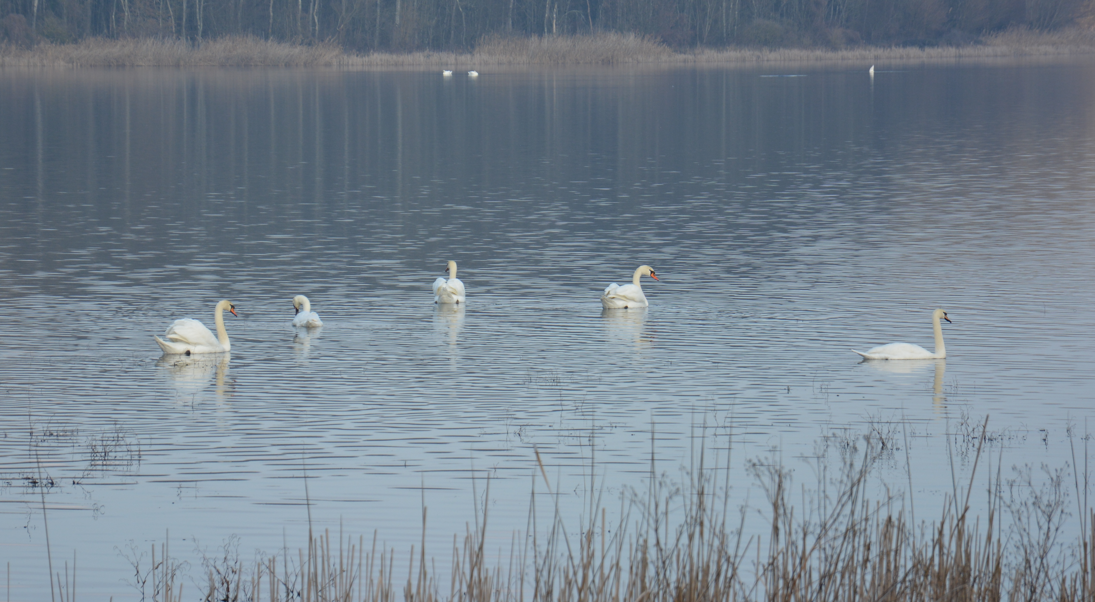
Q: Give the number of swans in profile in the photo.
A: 3